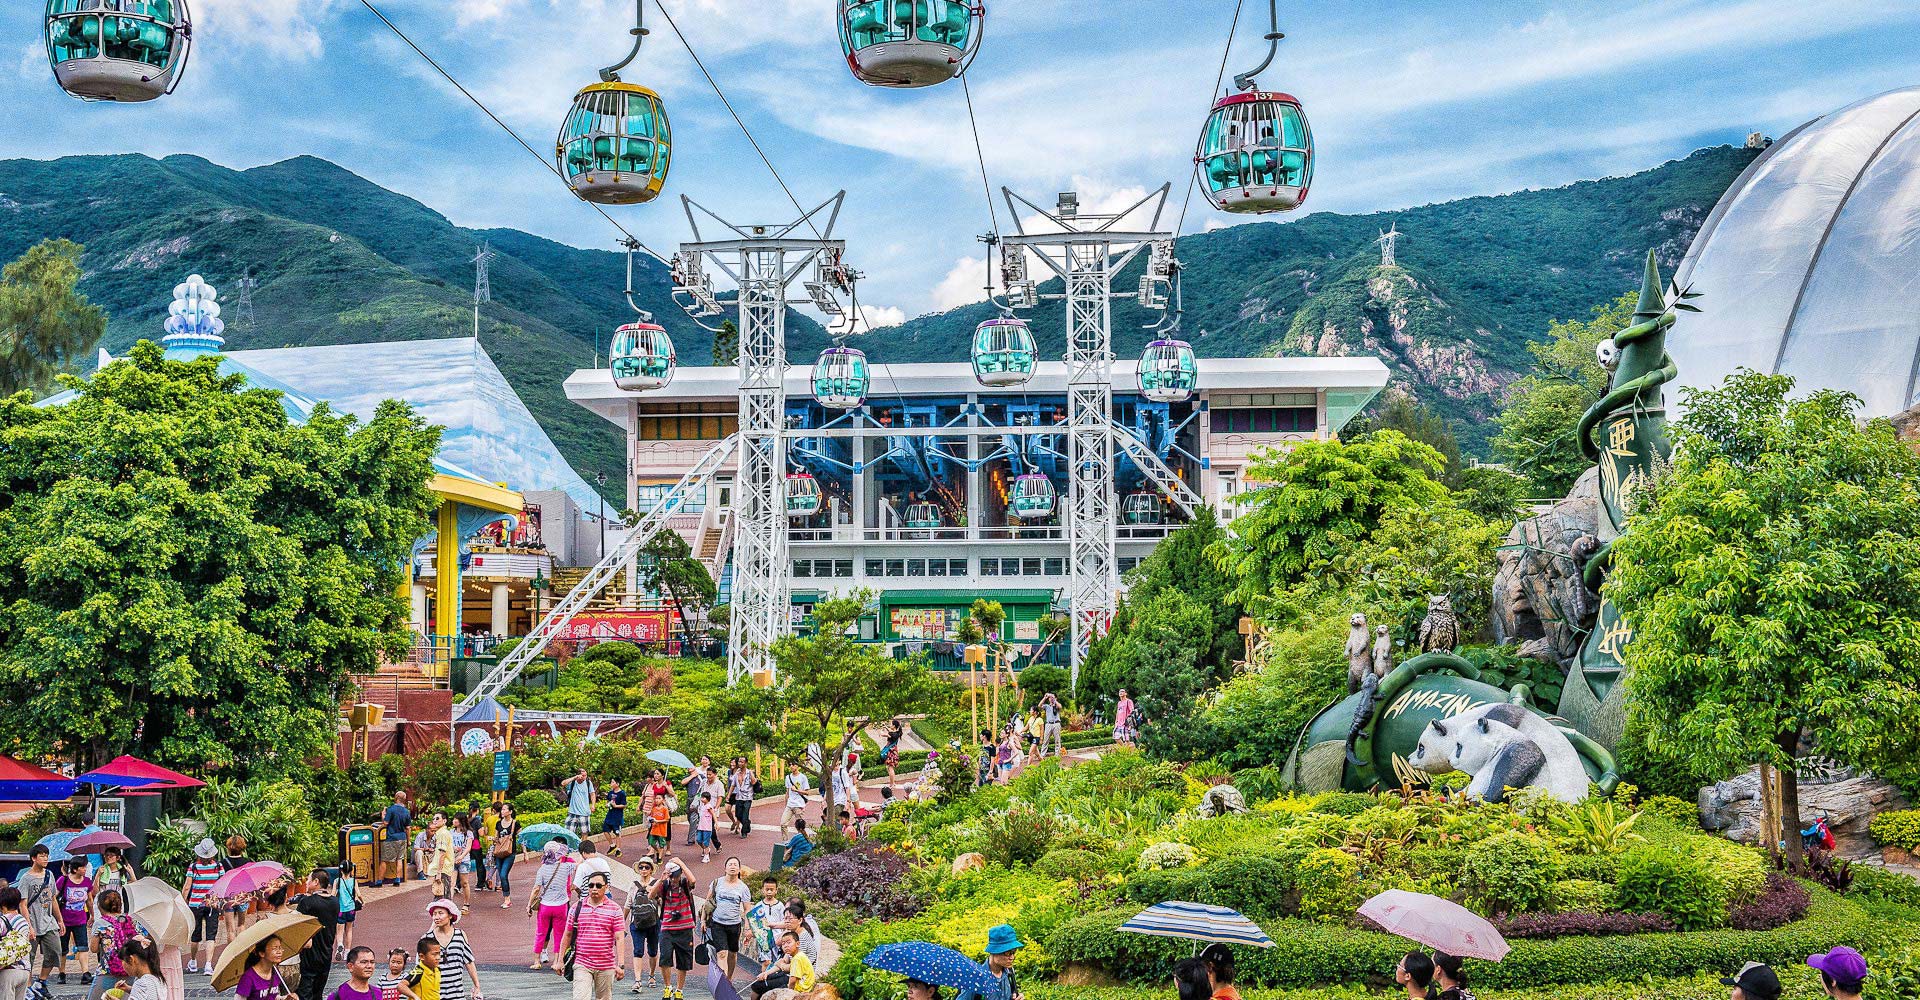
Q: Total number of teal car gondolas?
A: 12